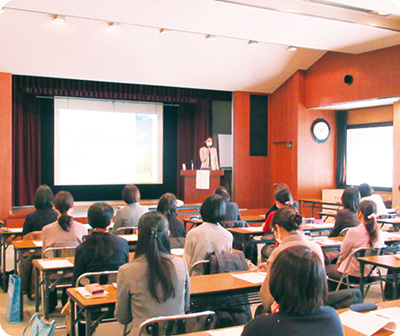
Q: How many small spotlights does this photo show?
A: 6